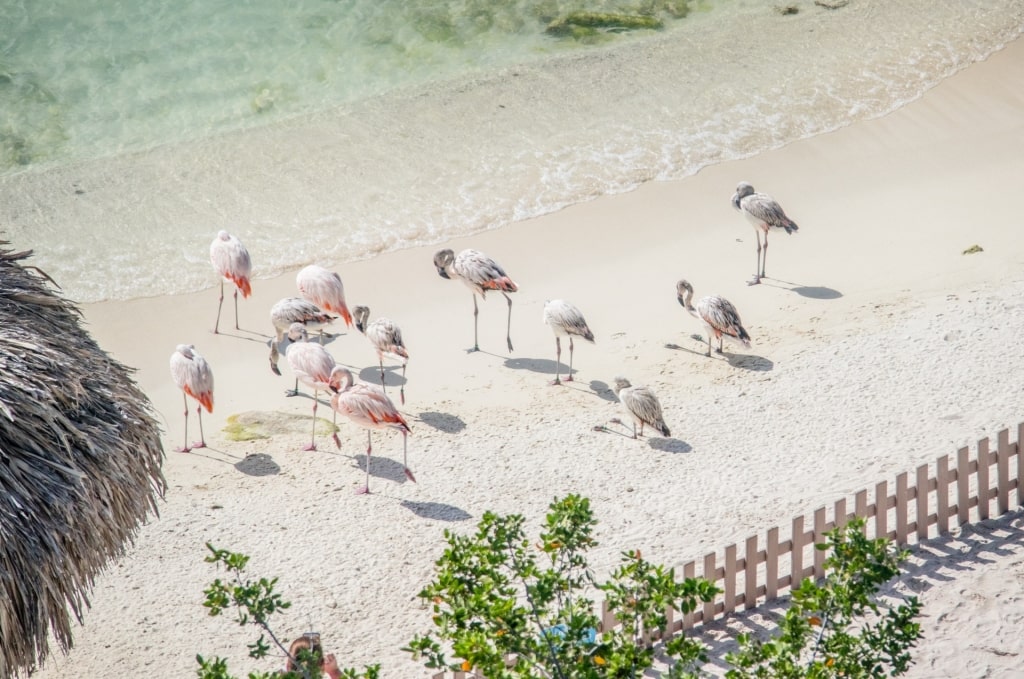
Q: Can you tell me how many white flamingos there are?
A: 7